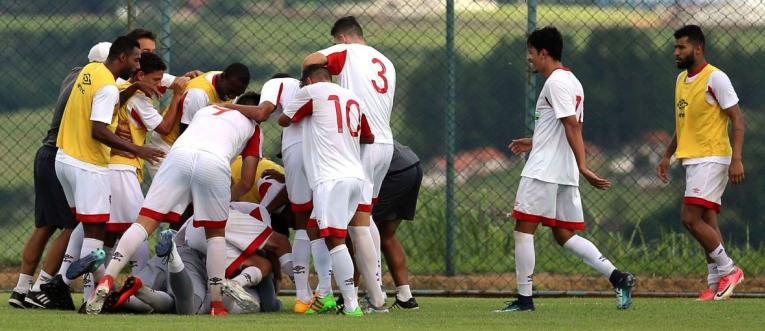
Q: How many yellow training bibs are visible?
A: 5